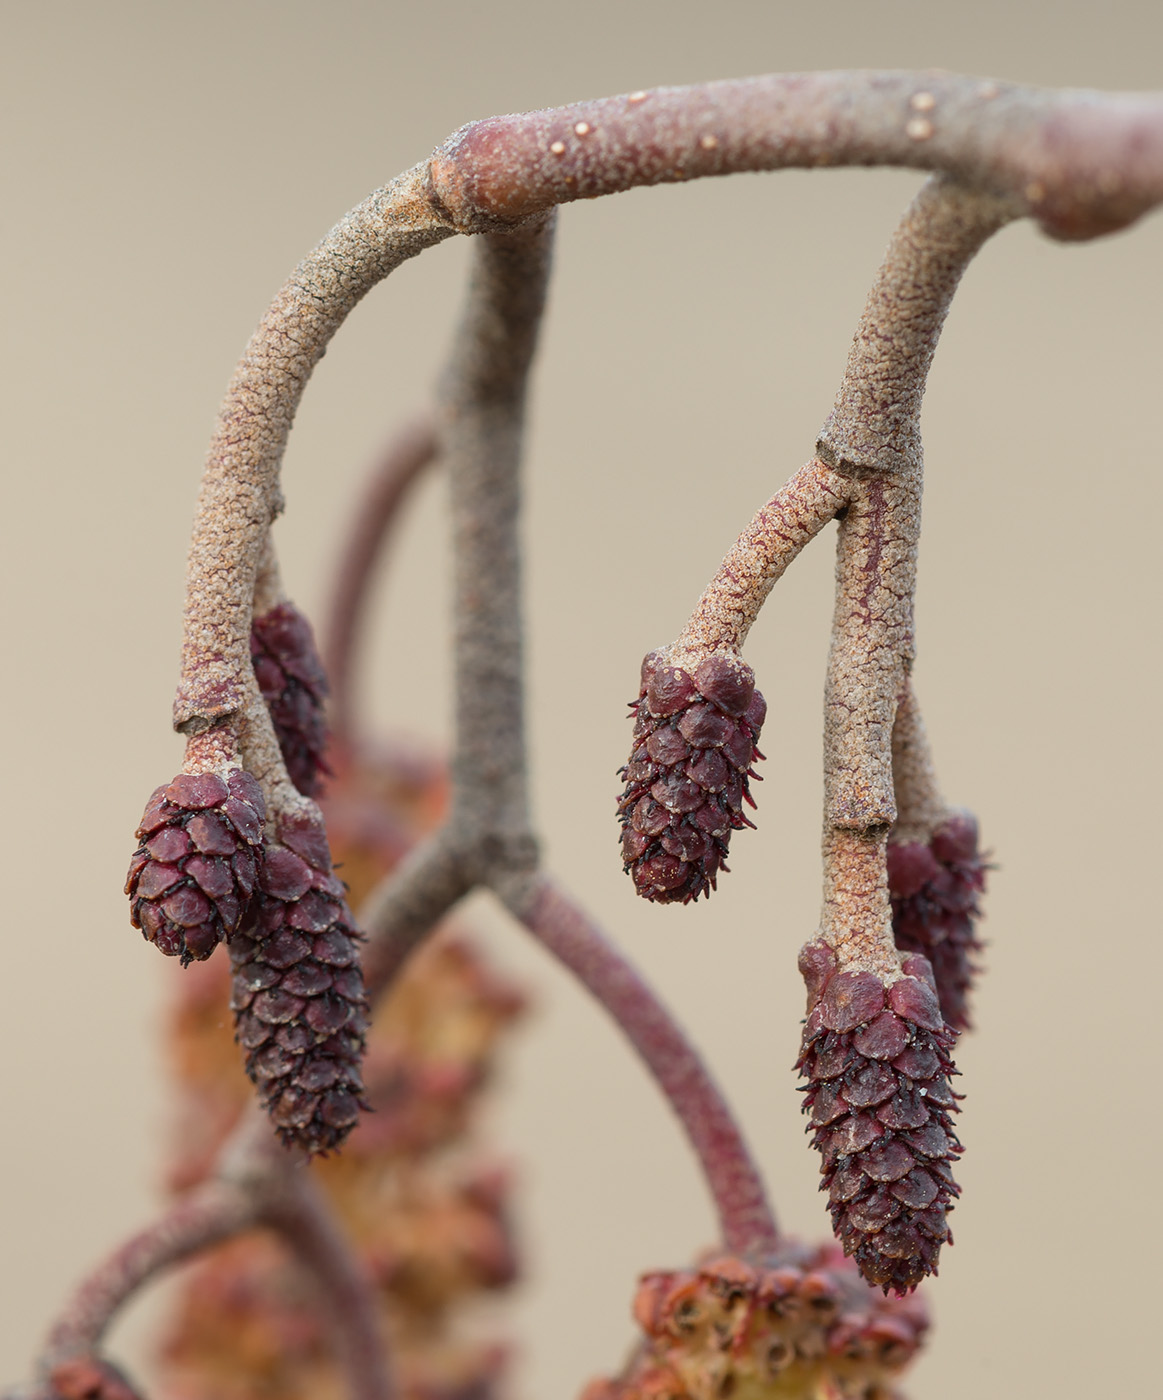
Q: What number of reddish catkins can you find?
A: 6